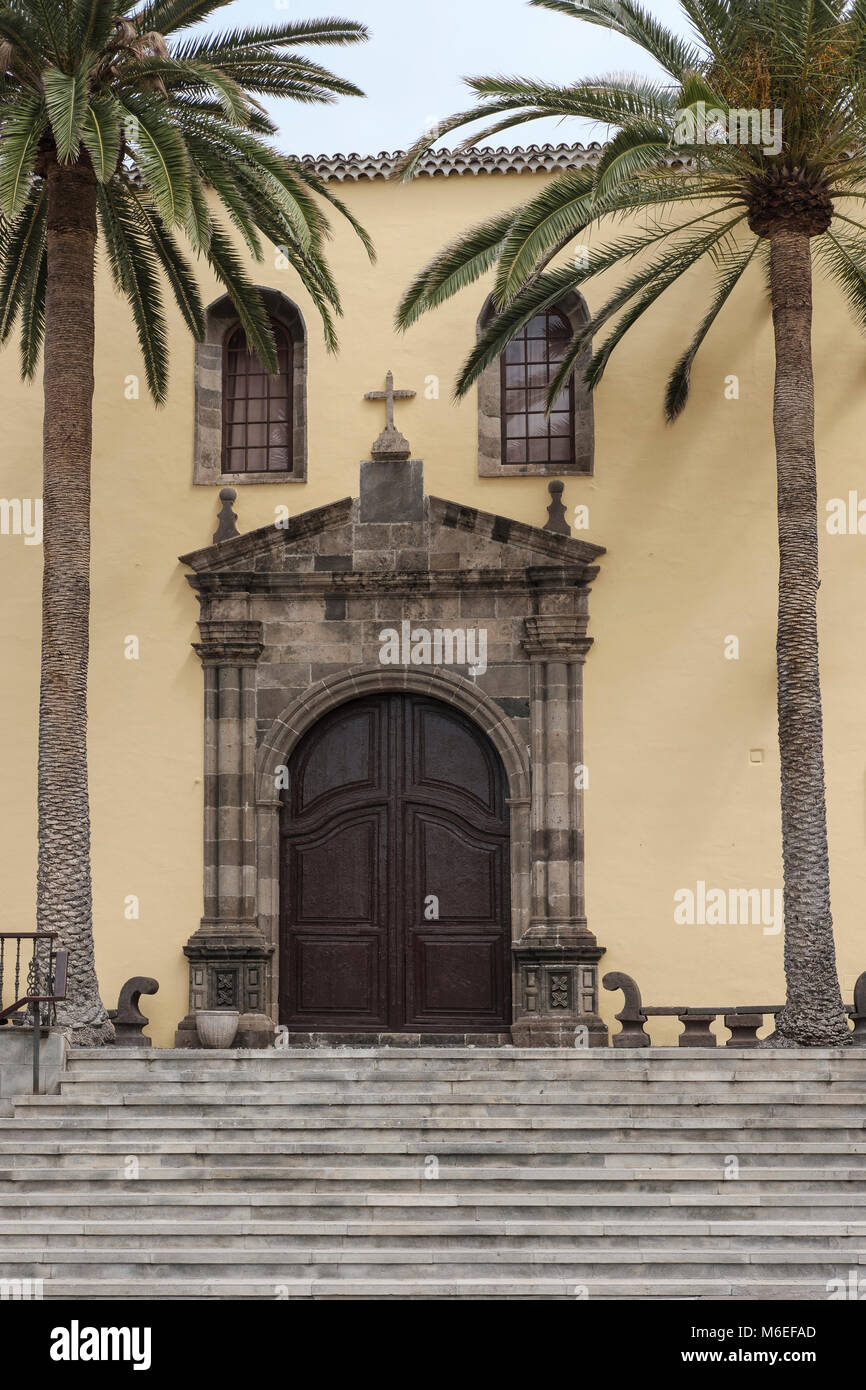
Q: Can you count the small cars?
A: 0